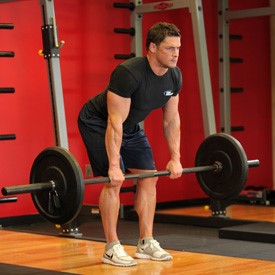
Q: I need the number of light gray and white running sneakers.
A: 2